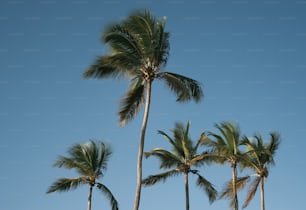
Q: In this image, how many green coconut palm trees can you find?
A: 5